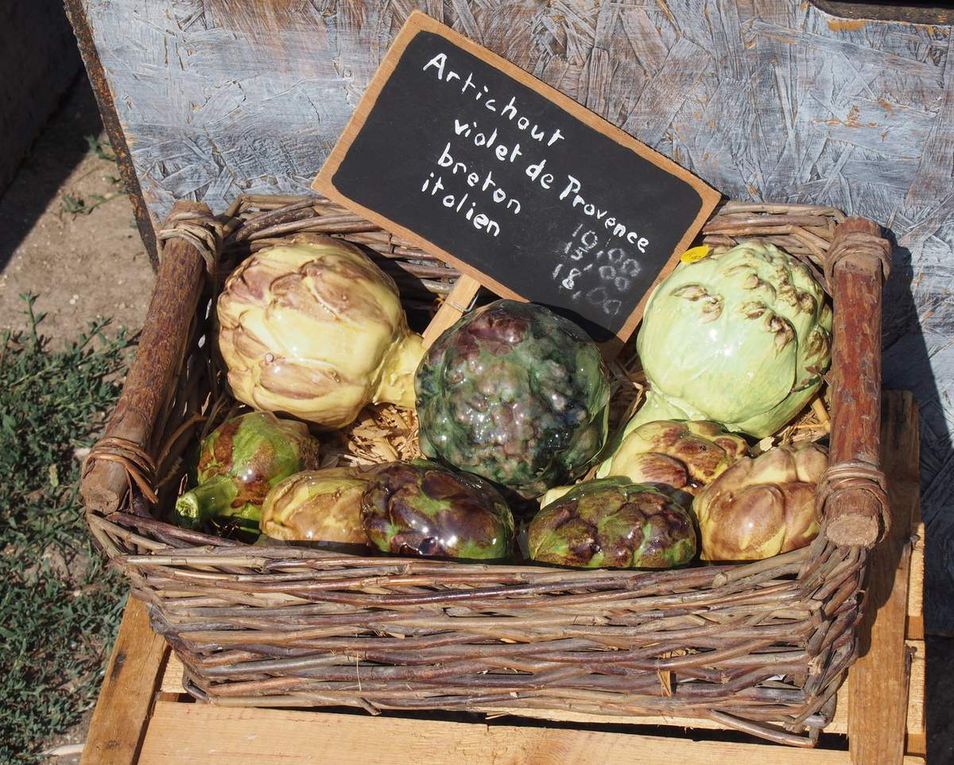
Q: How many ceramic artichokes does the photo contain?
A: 9